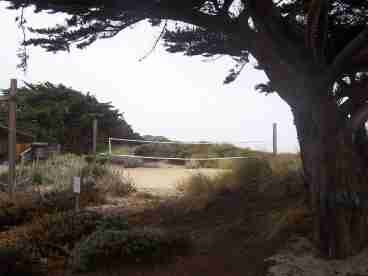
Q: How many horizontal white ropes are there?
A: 2